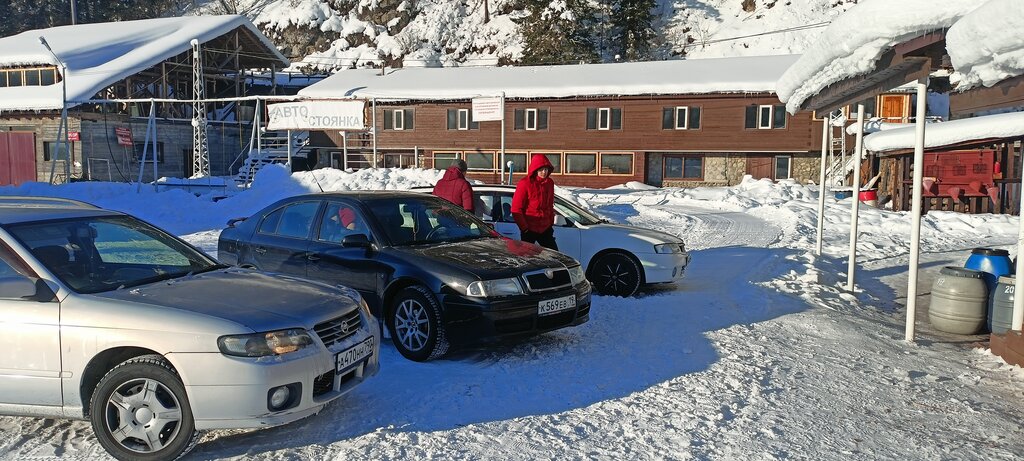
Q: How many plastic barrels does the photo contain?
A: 3